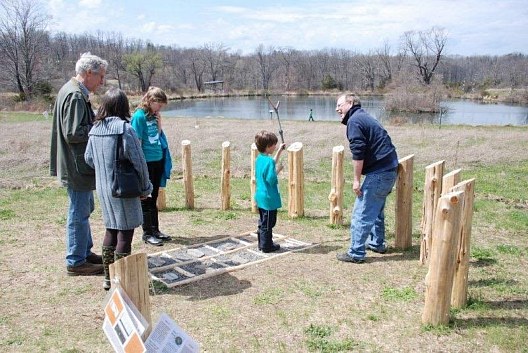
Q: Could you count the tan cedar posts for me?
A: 12